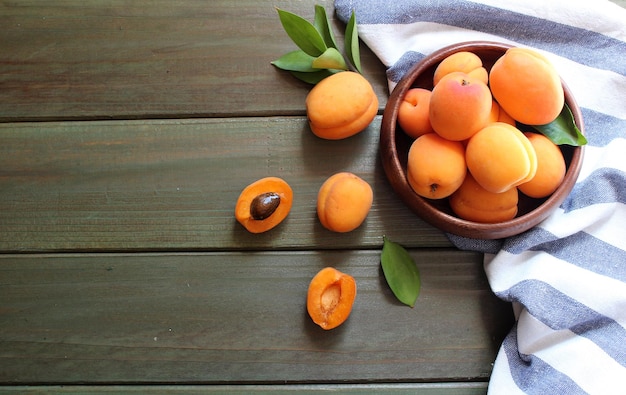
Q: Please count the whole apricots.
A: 11